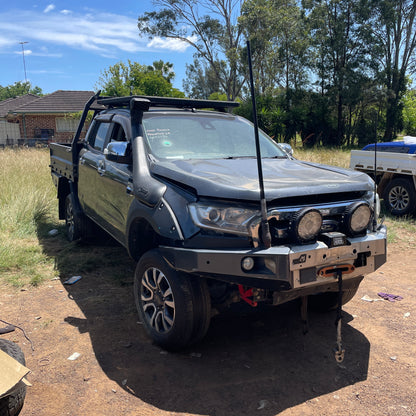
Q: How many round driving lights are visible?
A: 2